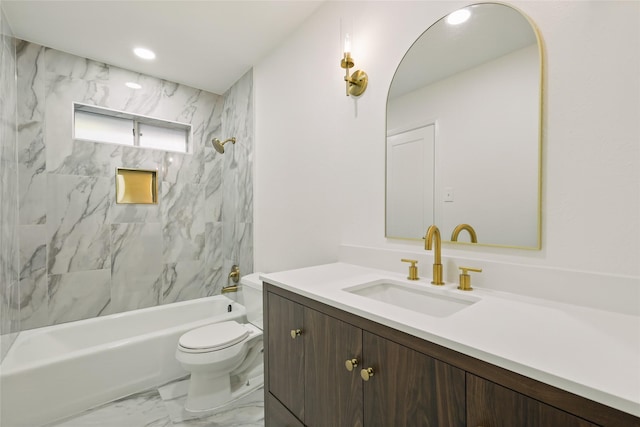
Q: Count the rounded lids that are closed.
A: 1